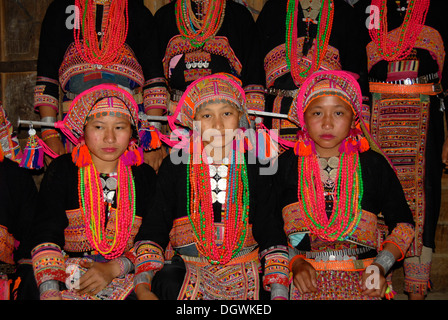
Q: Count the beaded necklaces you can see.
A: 7